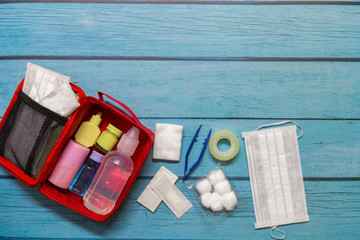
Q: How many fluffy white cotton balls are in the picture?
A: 6